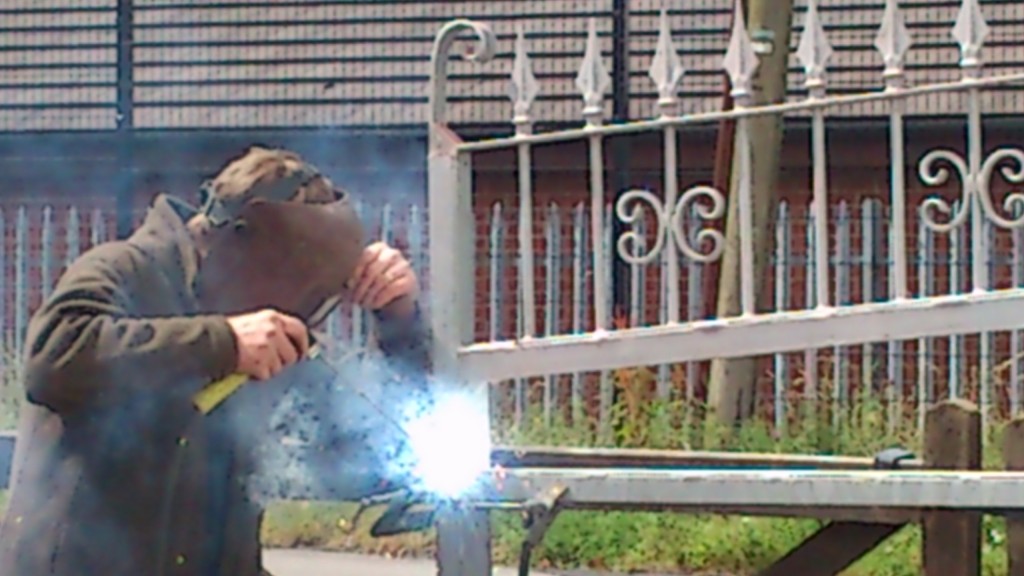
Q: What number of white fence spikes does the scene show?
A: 7